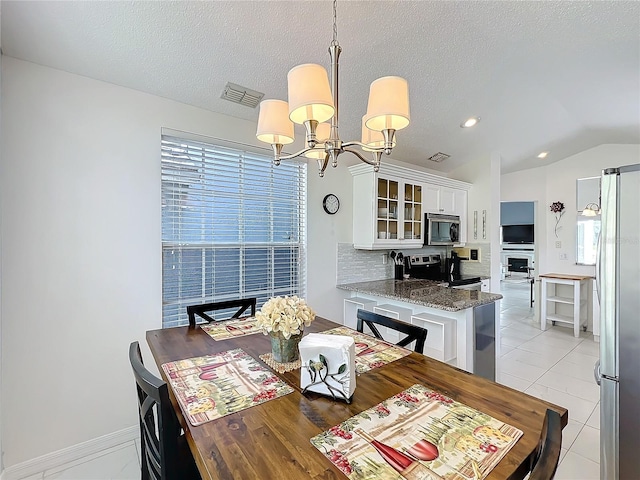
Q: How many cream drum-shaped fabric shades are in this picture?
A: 5